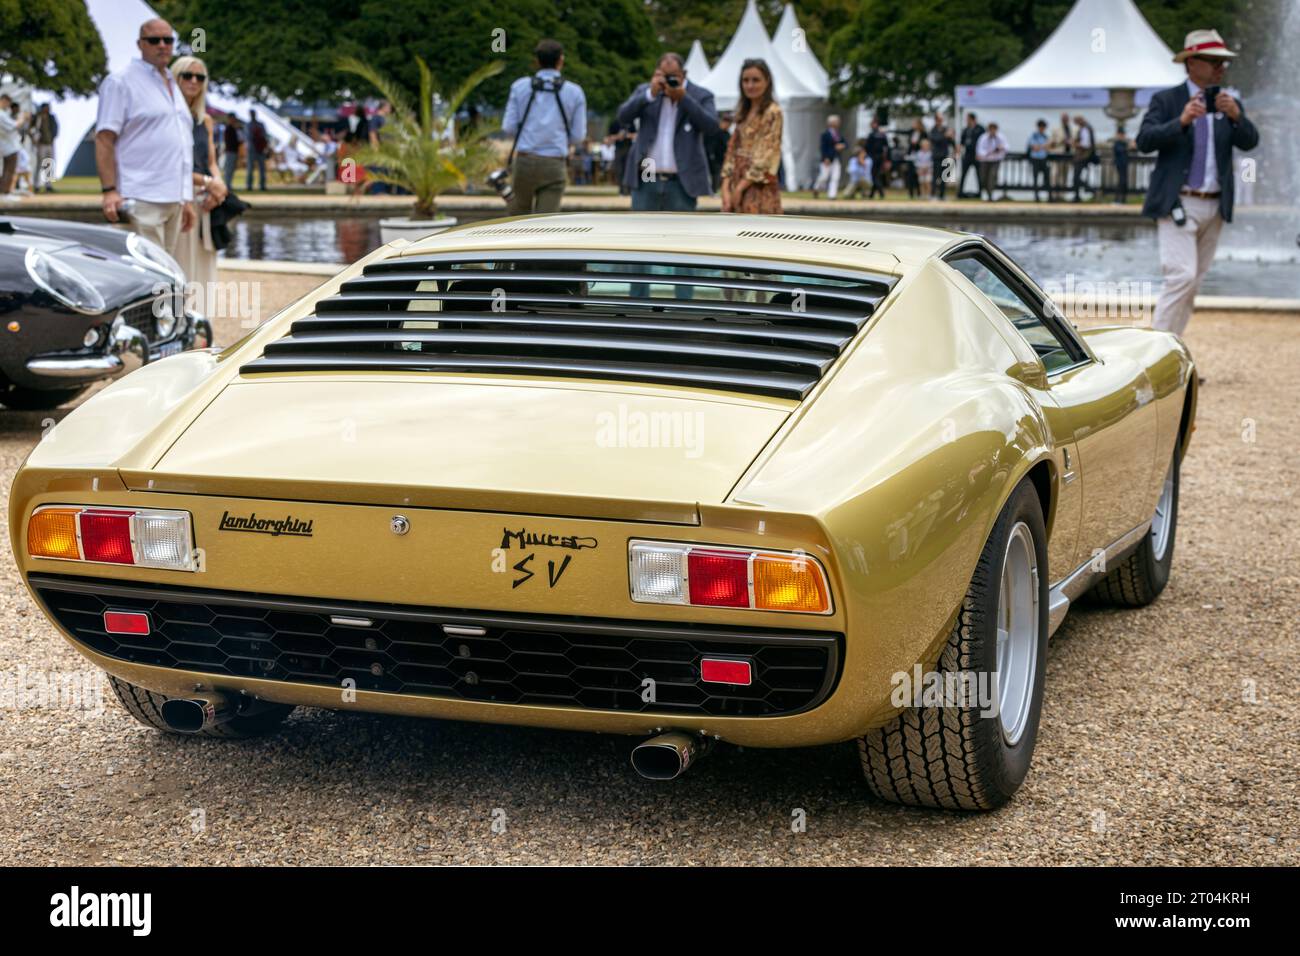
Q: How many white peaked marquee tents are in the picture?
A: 4